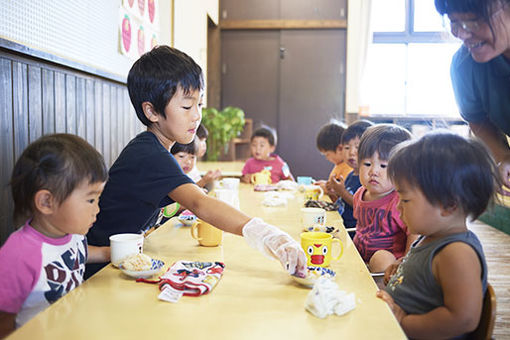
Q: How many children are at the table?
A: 9